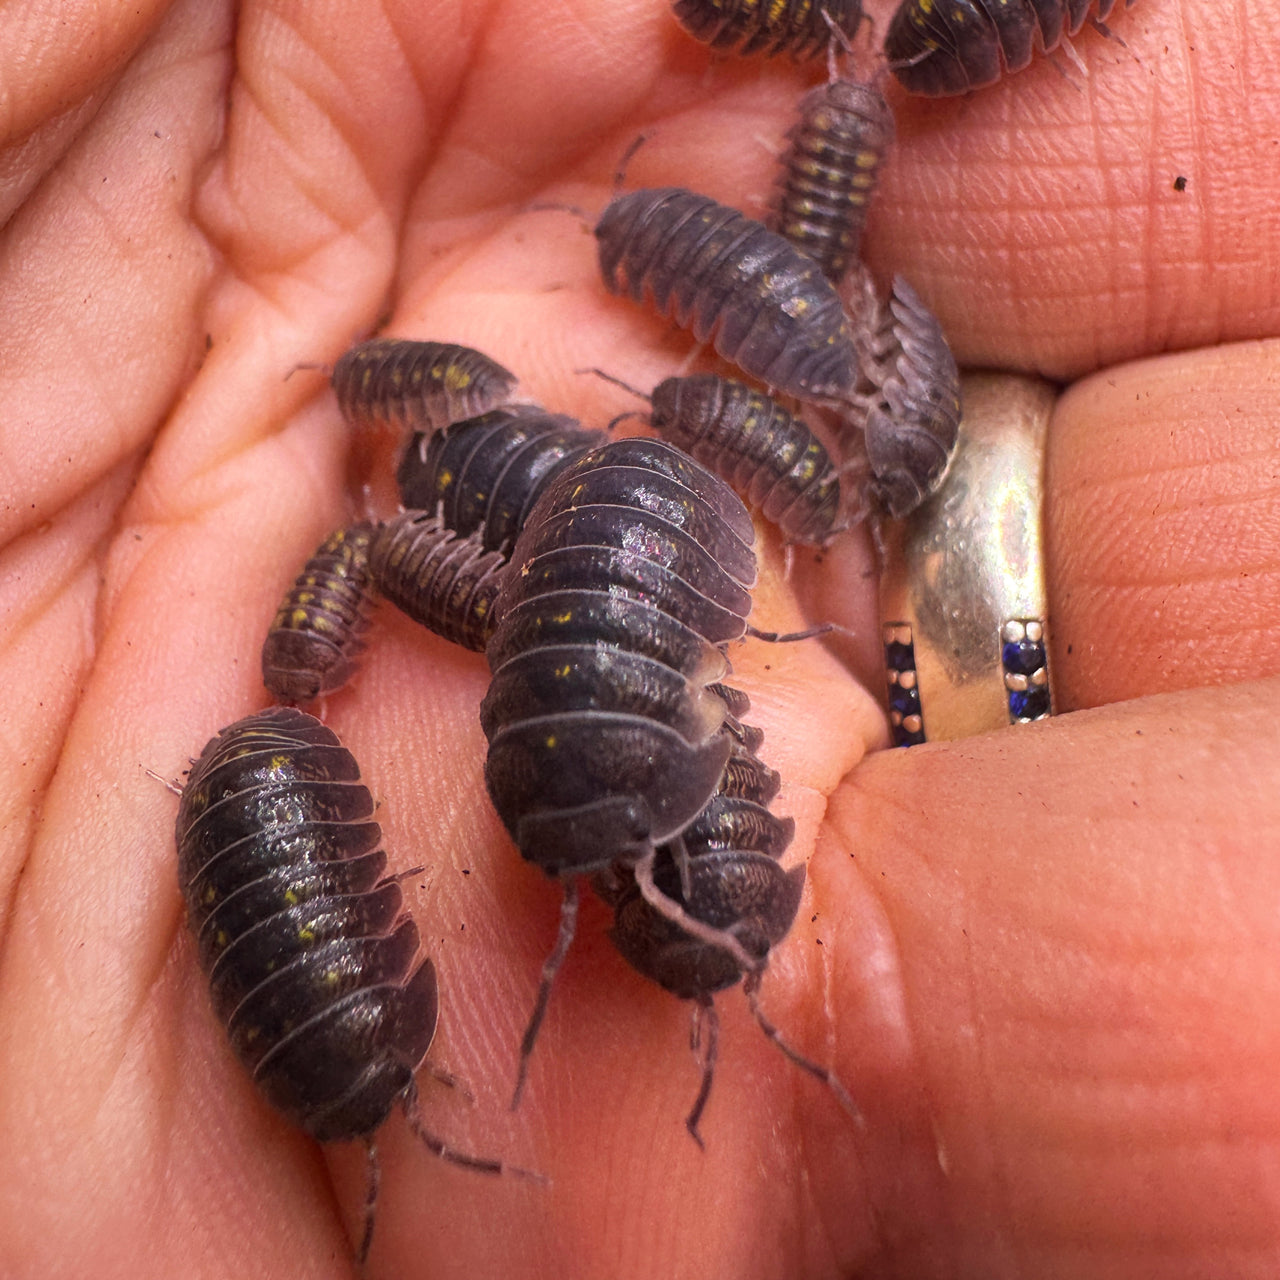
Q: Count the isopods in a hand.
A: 13